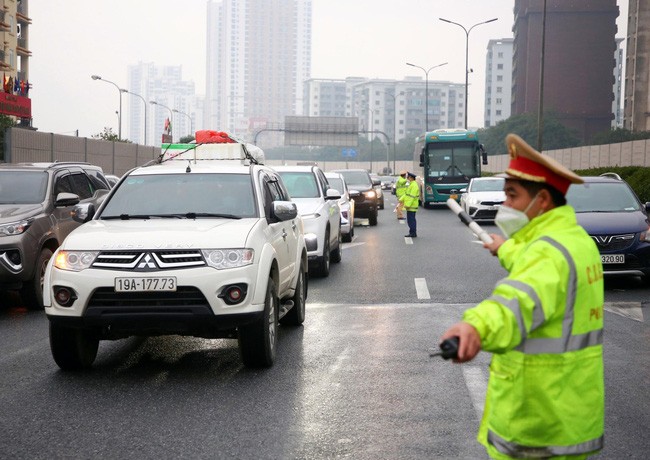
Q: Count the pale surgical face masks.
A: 1